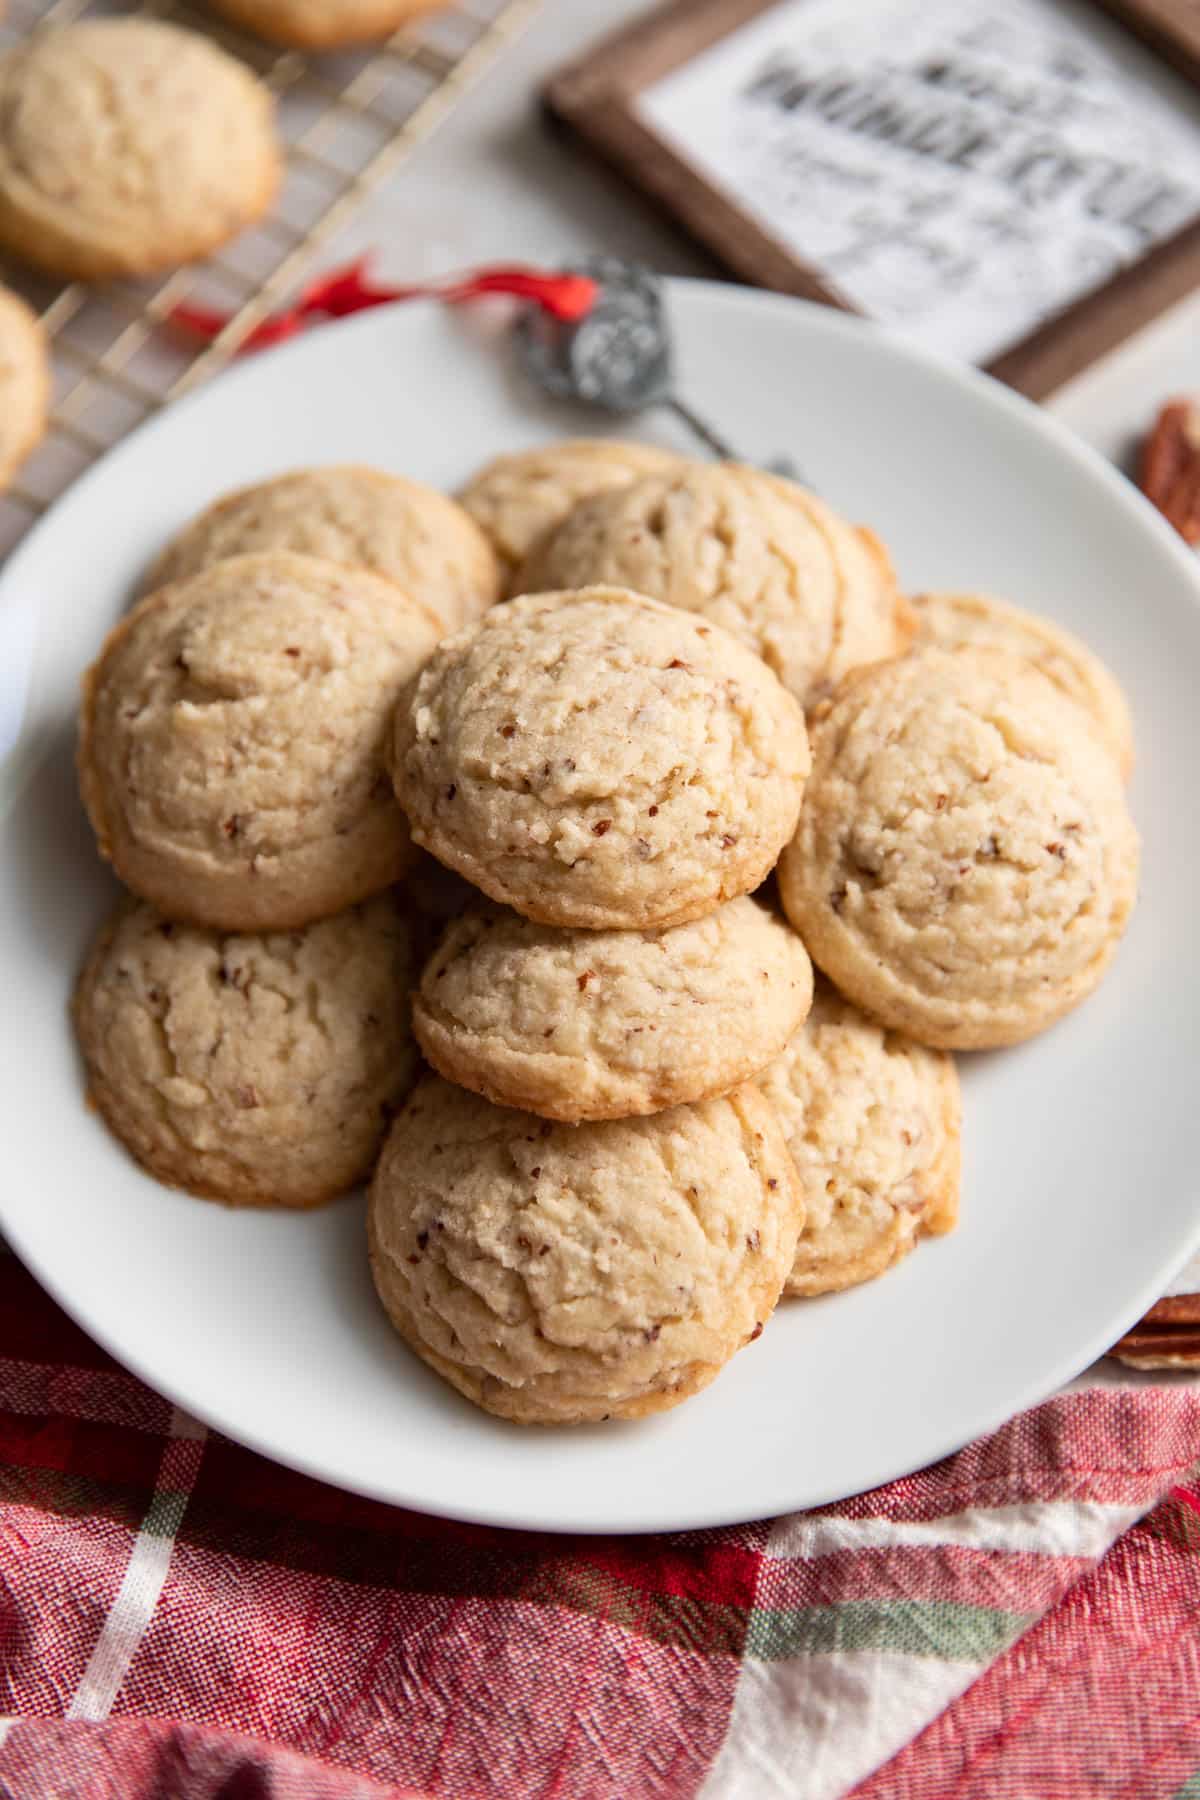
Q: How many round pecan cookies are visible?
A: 14